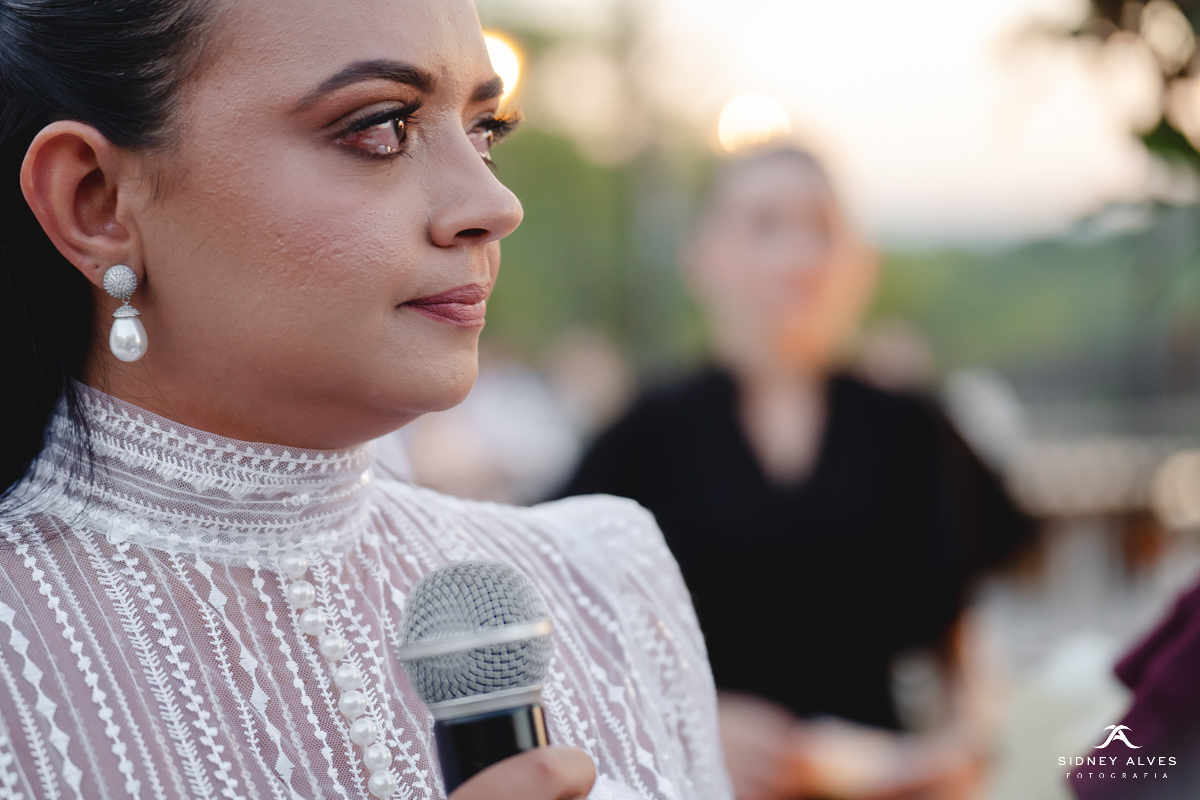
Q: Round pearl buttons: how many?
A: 9